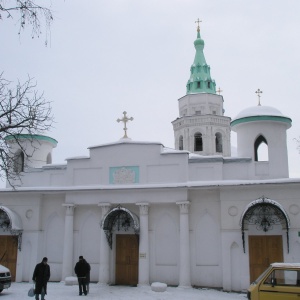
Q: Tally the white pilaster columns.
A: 4